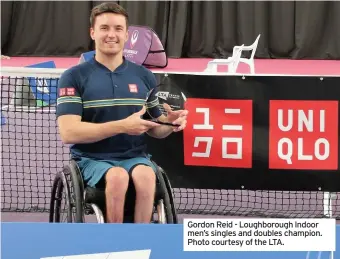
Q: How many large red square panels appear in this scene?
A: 2